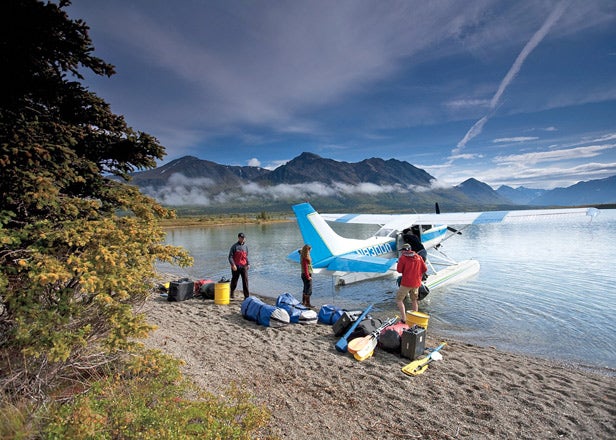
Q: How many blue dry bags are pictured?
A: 3